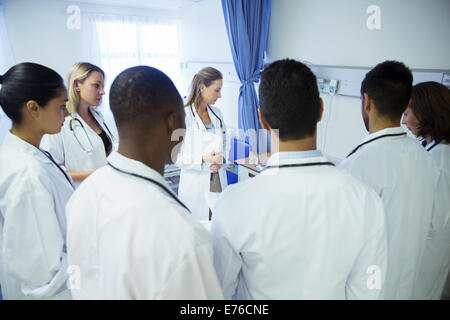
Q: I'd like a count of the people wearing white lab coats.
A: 7